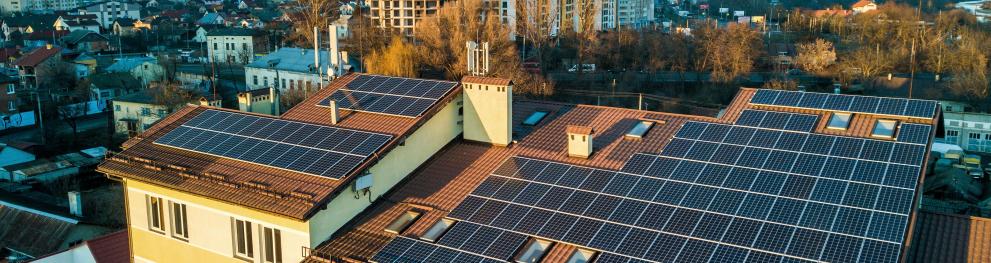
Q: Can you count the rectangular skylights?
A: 8